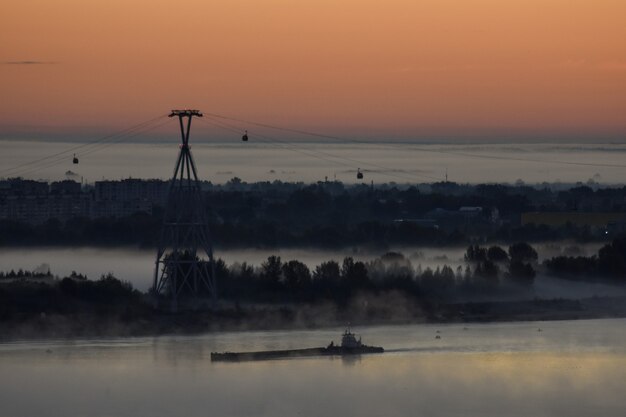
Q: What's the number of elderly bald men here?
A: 0